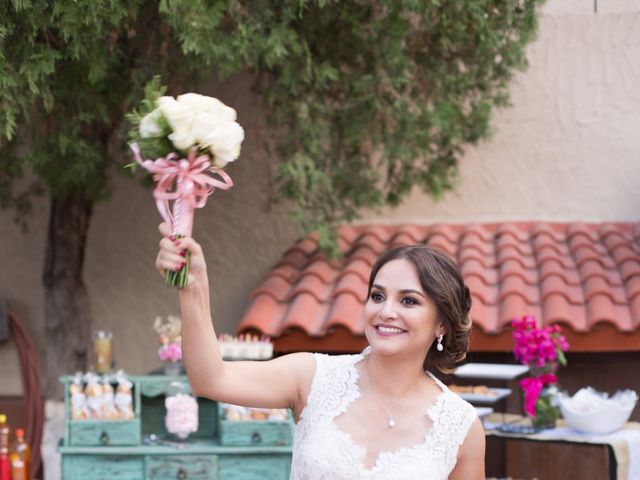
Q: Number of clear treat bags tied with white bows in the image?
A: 4